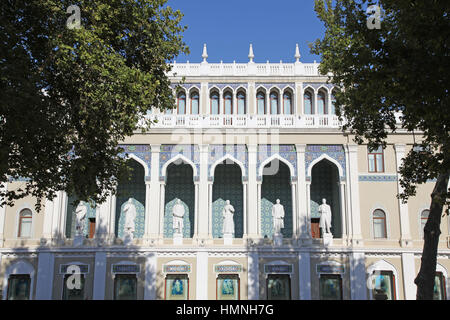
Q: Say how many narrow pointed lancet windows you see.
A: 12